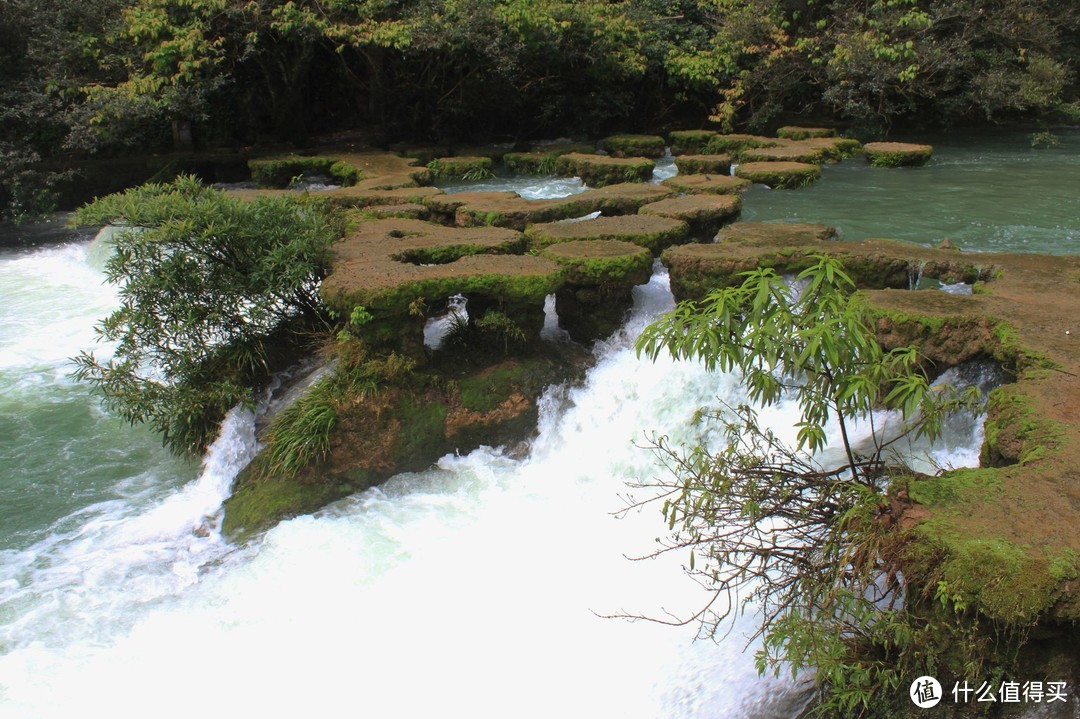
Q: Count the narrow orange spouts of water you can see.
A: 0